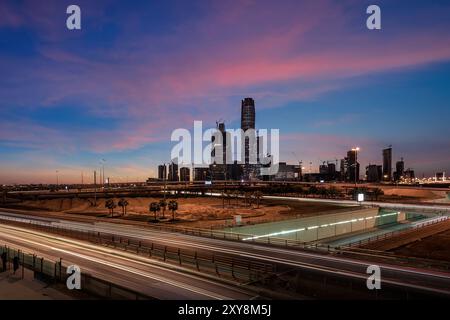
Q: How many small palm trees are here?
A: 5